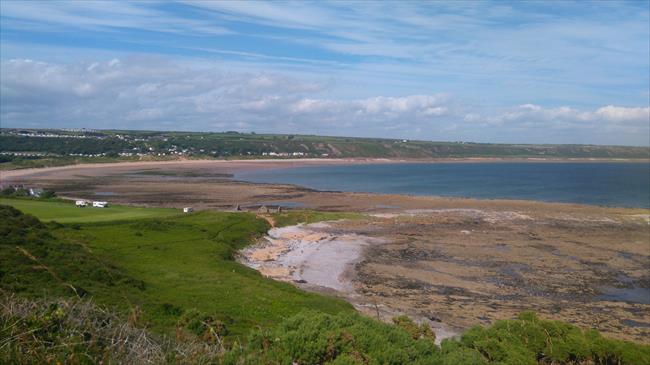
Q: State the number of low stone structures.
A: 2